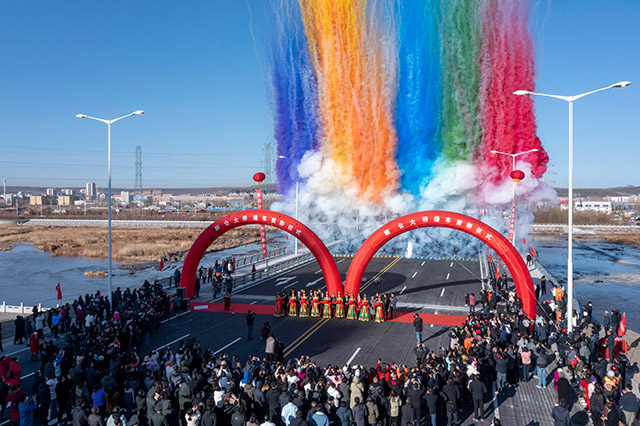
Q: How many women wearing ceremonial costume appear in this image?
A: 9